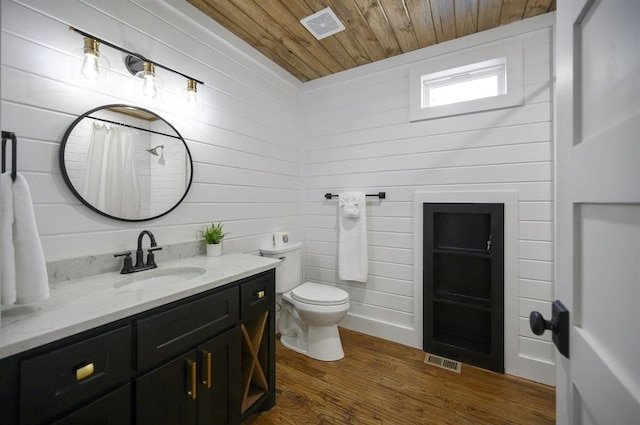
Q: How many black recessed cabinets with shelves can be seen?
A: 1